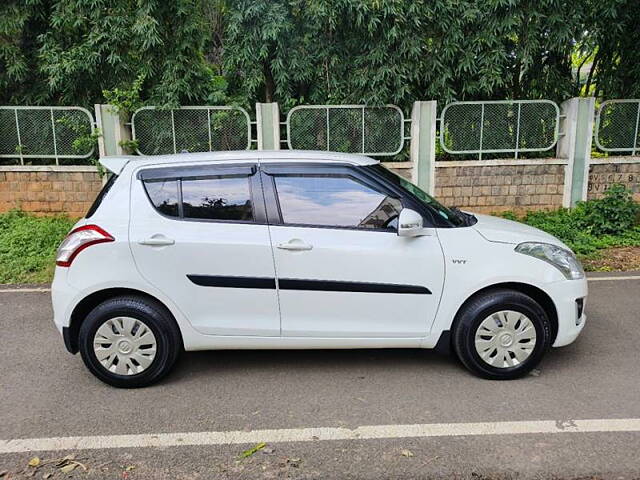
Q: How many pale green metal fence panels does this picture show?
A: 5